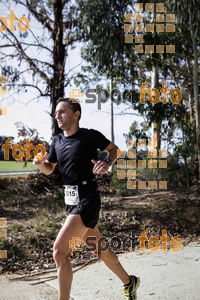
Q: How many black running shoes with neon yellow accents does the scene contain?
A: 1